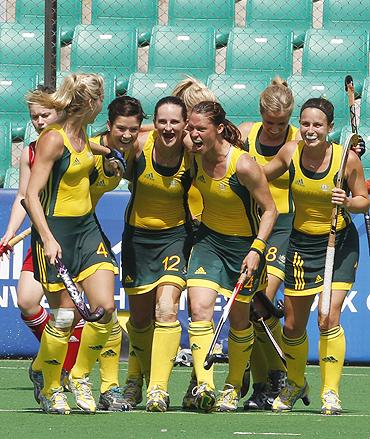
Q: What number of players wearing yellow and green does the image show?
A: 7